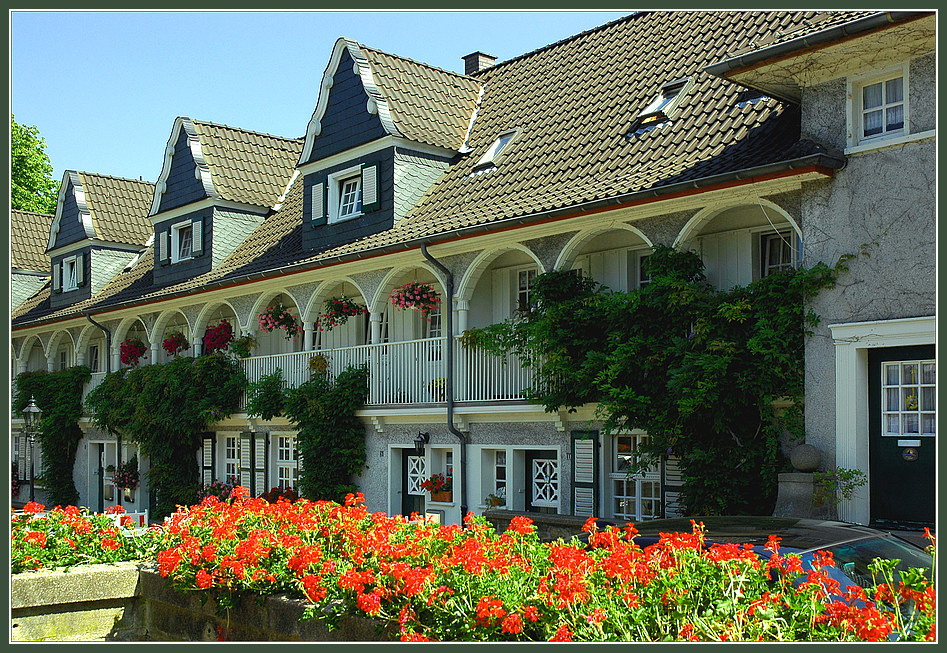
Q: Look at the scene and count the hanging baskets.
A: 6